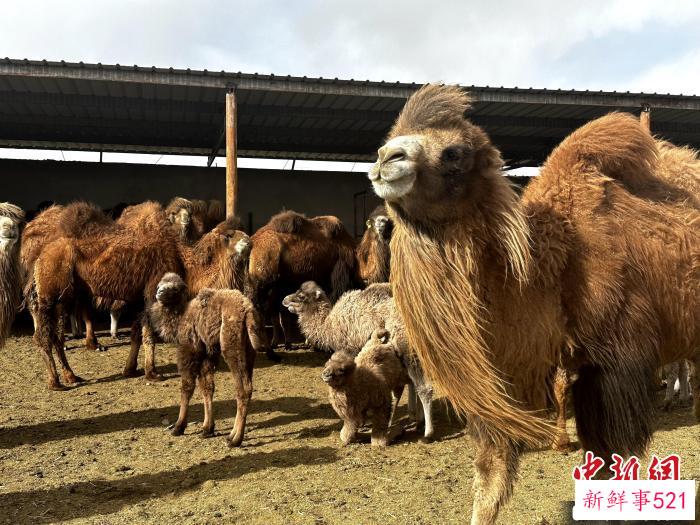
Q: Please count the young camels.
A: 3